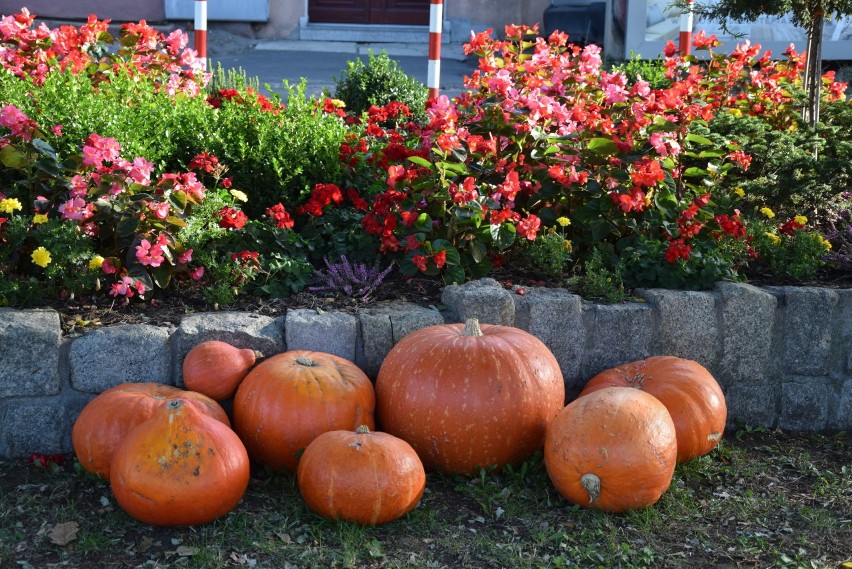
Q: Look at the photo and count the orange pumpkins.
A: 8